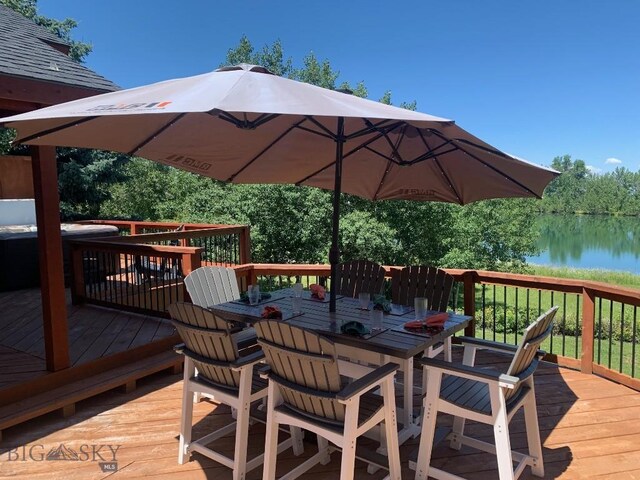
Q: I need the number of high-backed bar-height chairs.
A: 6